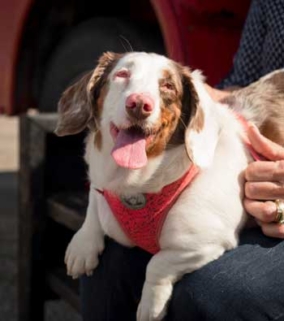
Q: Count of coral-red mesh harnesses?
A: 1